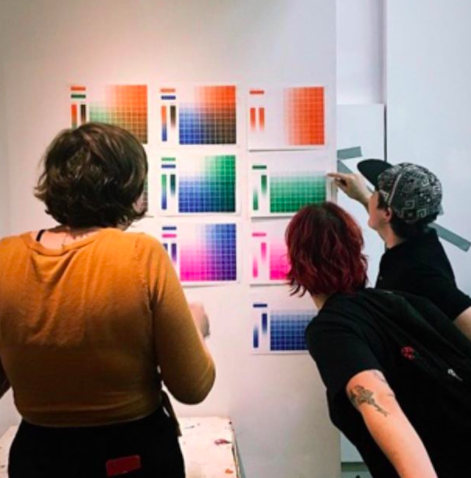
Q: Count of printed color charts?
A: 9